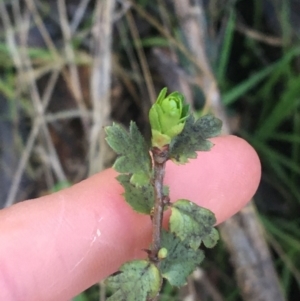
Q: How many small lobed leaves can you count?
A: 6